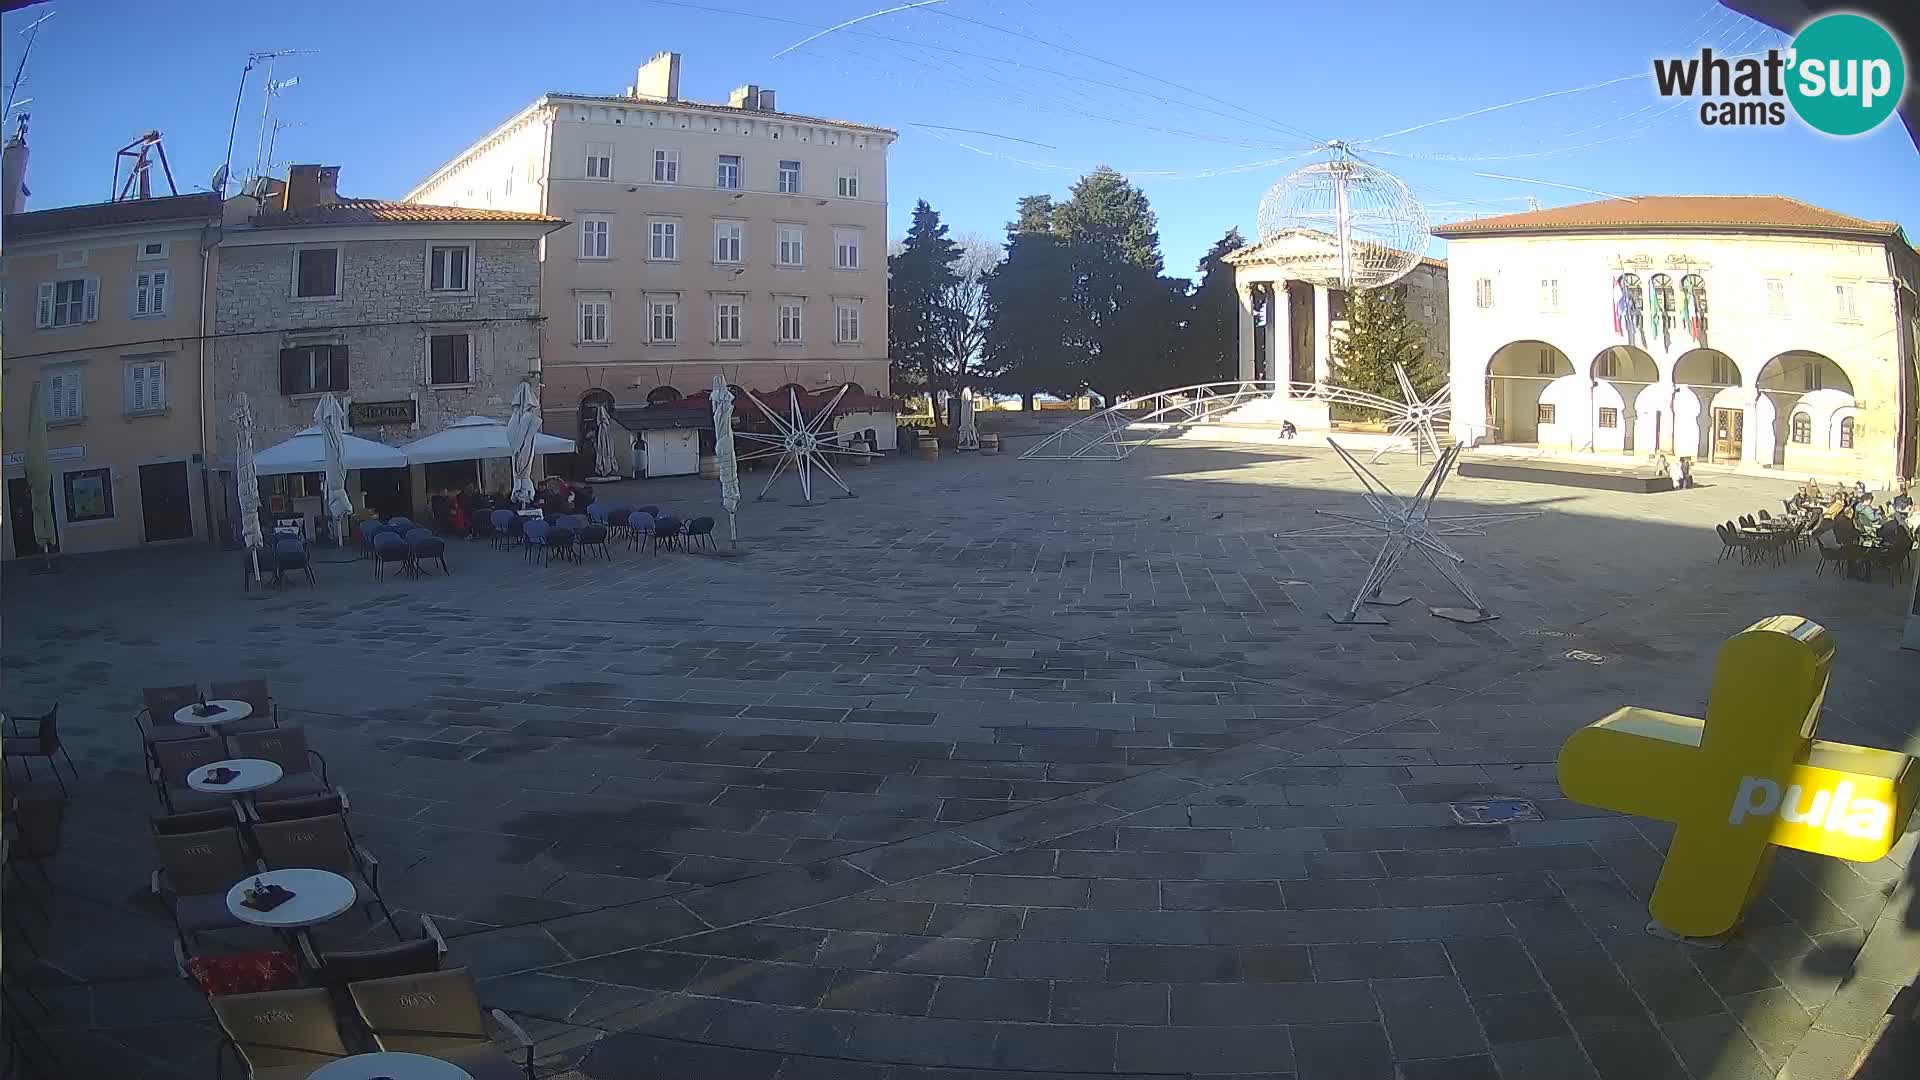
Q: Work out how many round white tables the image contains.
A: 4